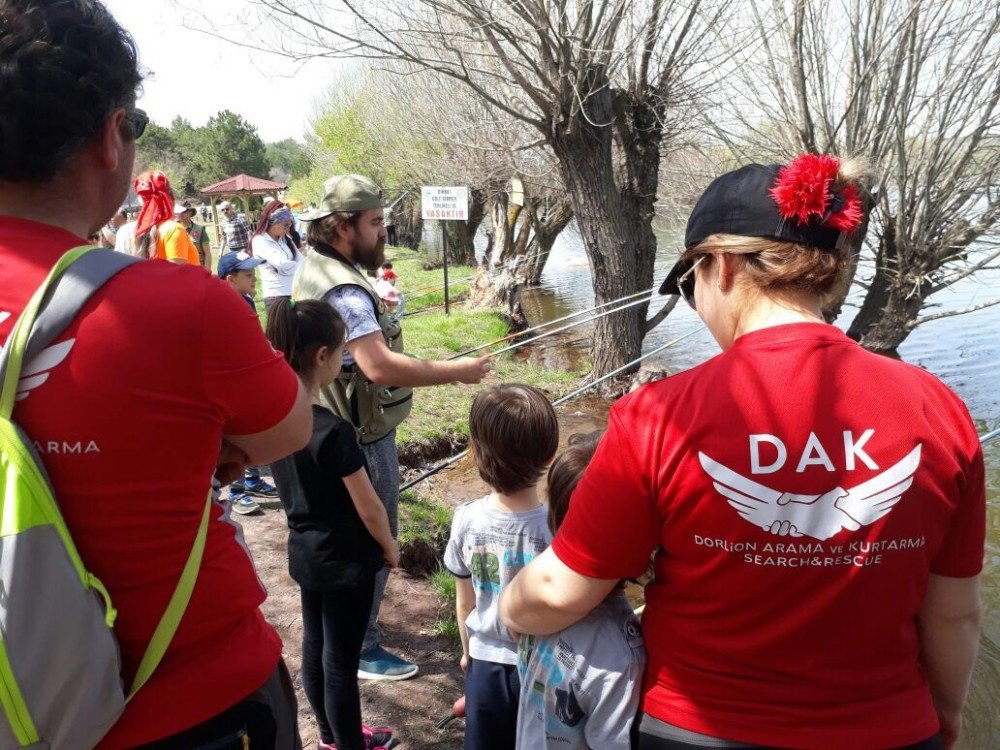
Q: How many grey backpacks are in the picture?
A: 1